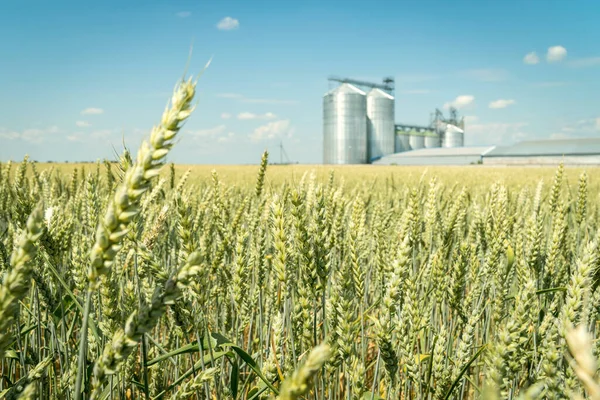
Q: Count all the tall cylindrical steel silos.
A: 2